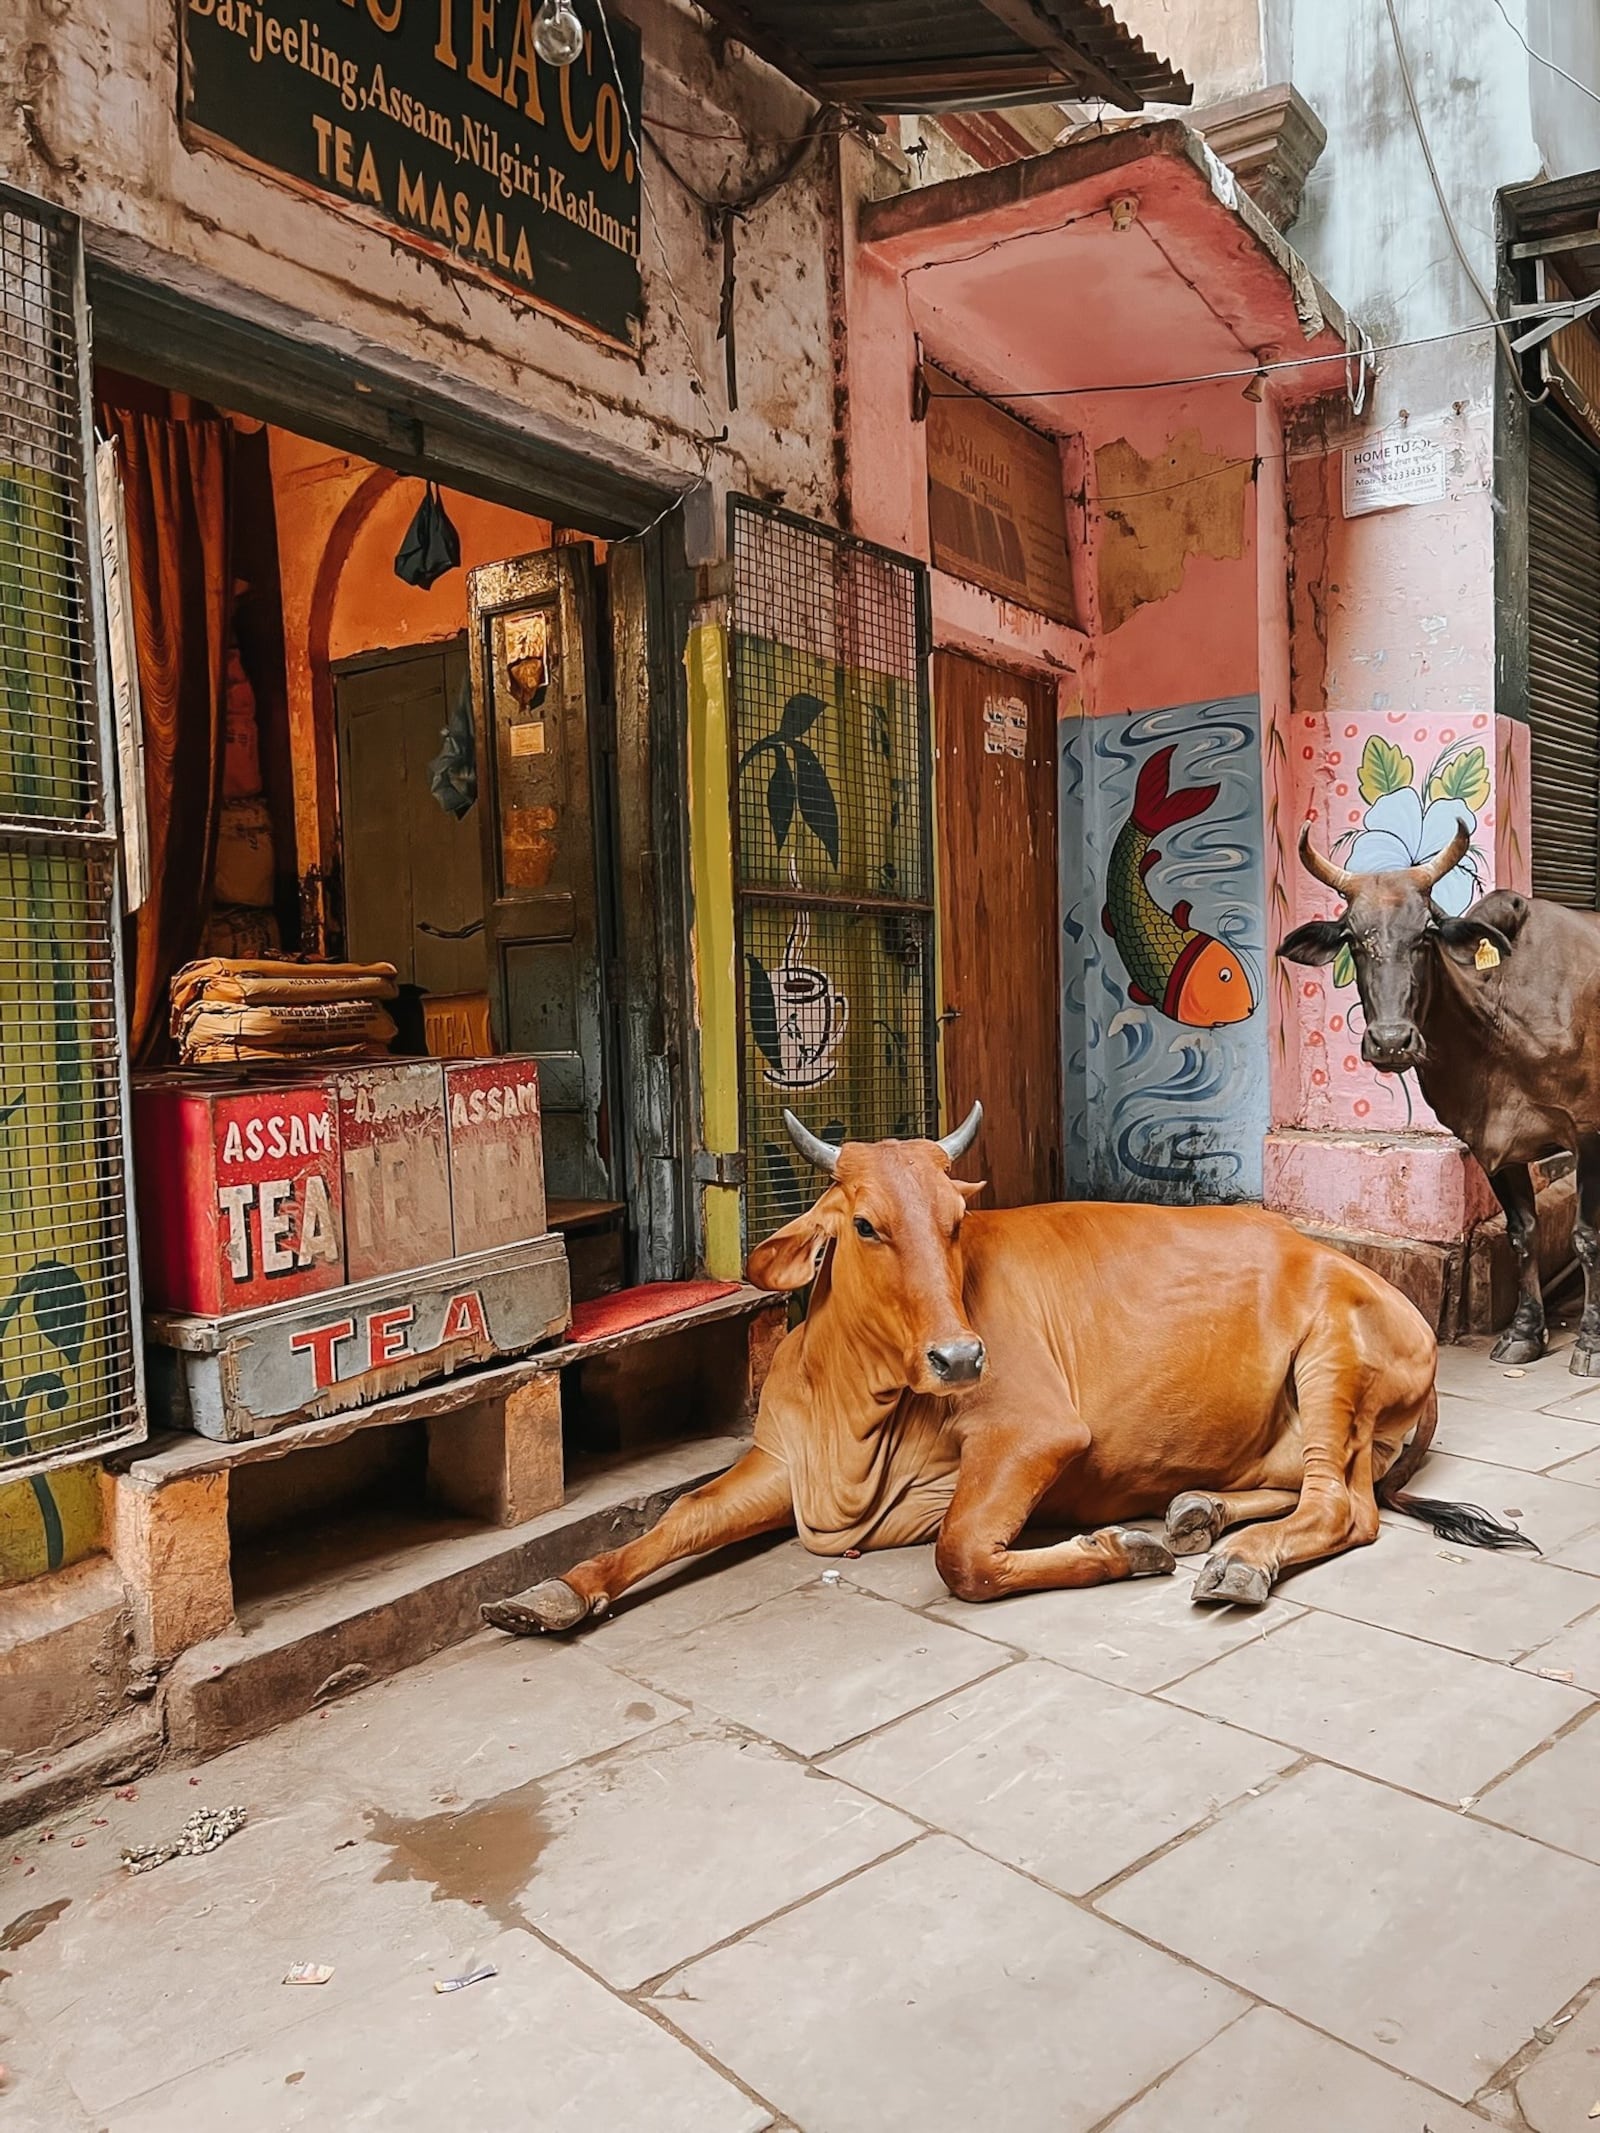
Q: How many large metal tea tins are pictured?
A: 3